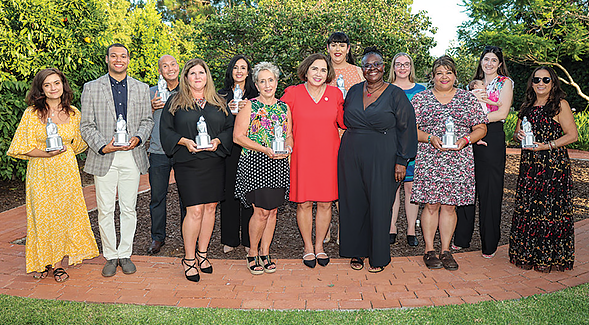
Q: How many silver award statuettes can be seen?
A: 9